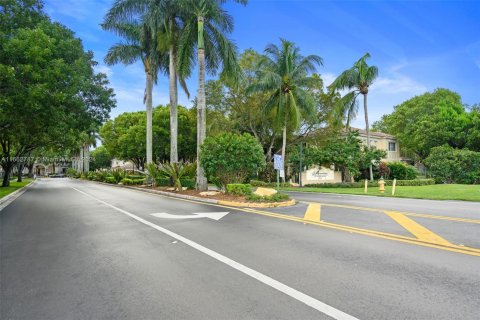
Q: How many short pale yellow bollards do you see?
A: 2